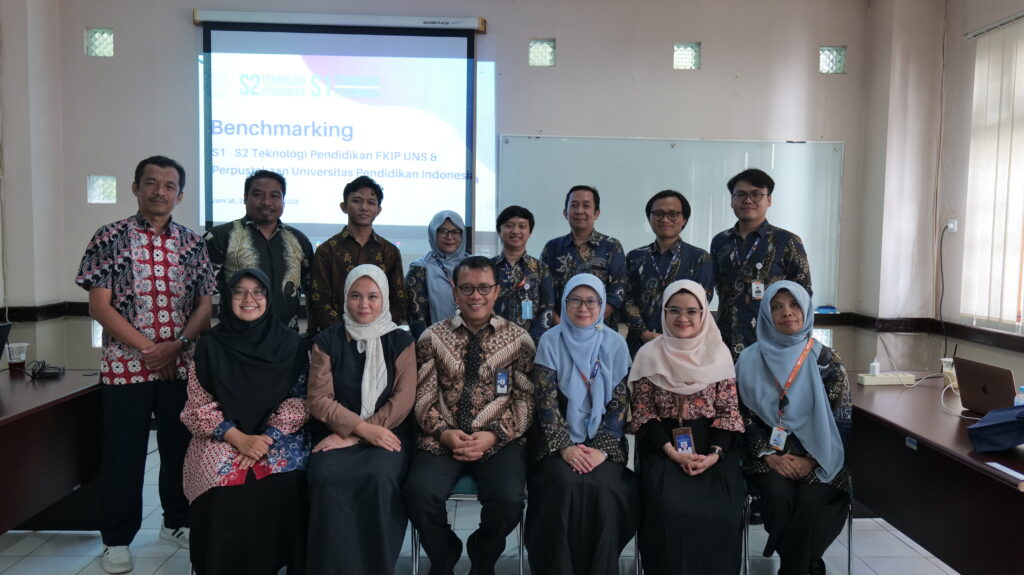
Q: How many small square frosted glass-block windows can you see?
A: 5